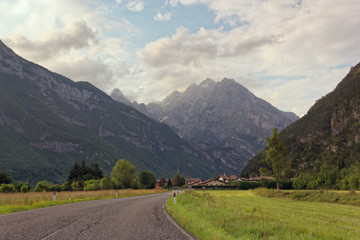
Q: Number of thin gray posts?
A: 2